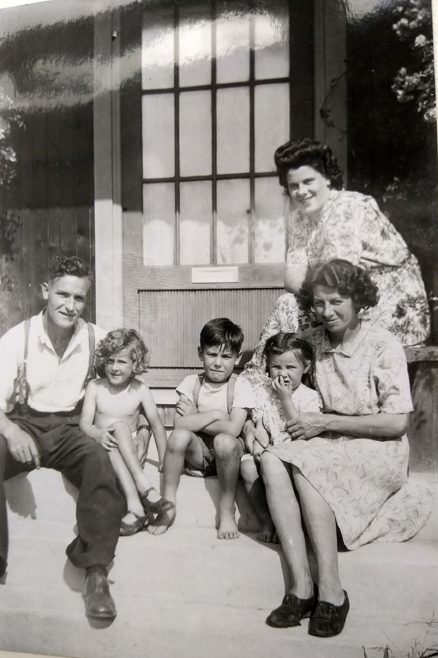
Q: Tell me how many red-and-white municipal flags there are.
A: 0